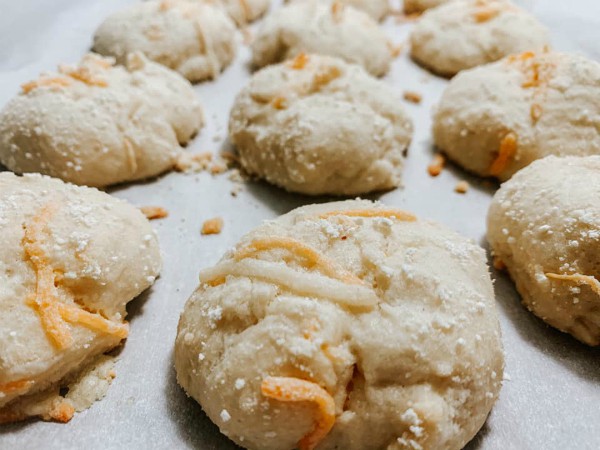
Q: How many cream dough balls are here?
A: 12